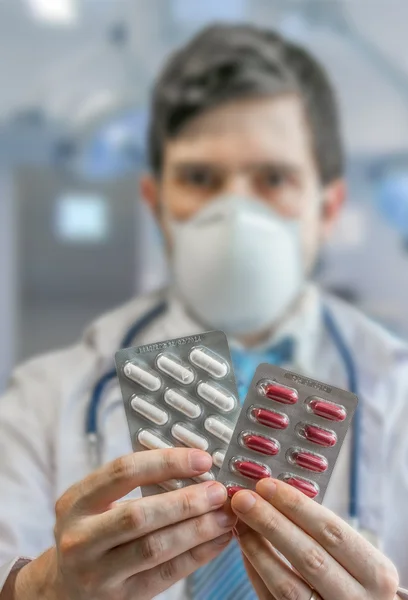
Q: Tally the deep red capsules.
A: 9